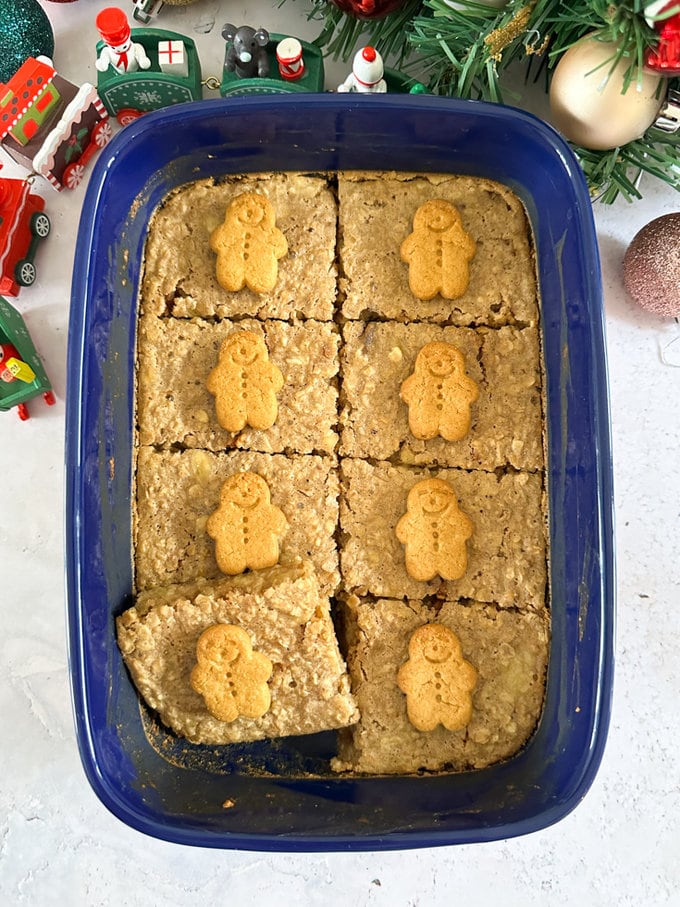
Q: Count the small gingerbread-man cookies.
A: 8